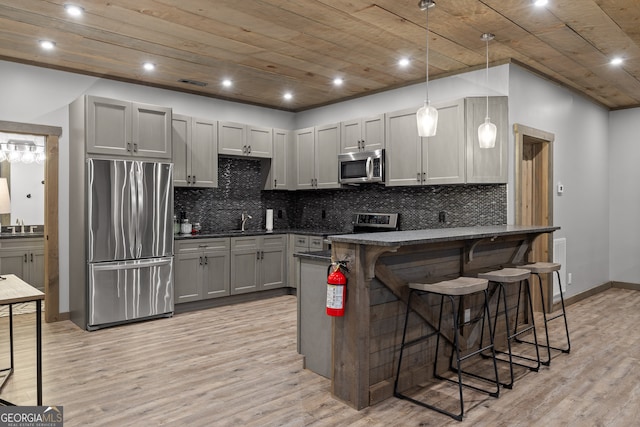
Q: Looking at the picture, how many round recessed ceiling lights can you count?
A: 9